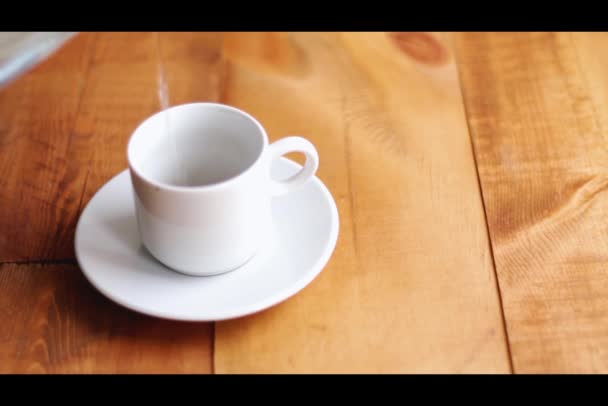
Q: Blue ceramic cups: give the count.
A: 0